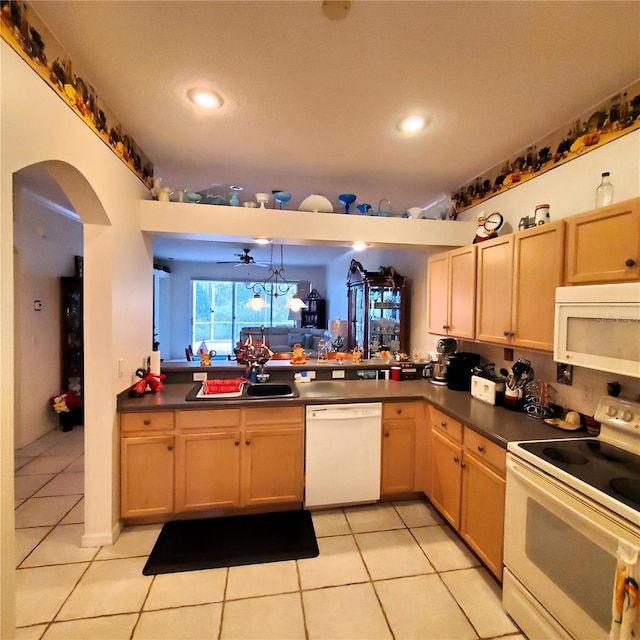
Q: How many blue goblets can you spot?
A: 2